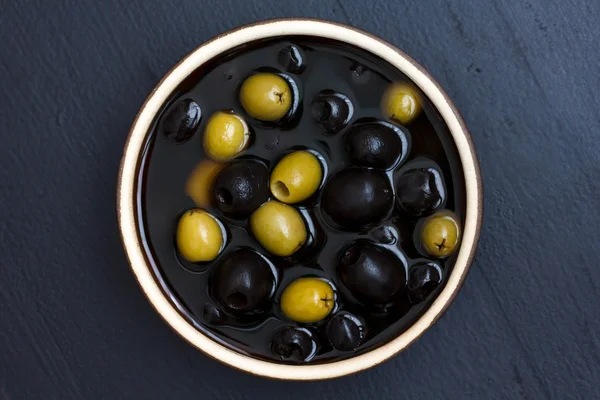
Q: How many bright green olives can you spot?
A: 8